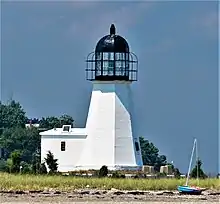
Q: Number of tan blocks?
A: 2